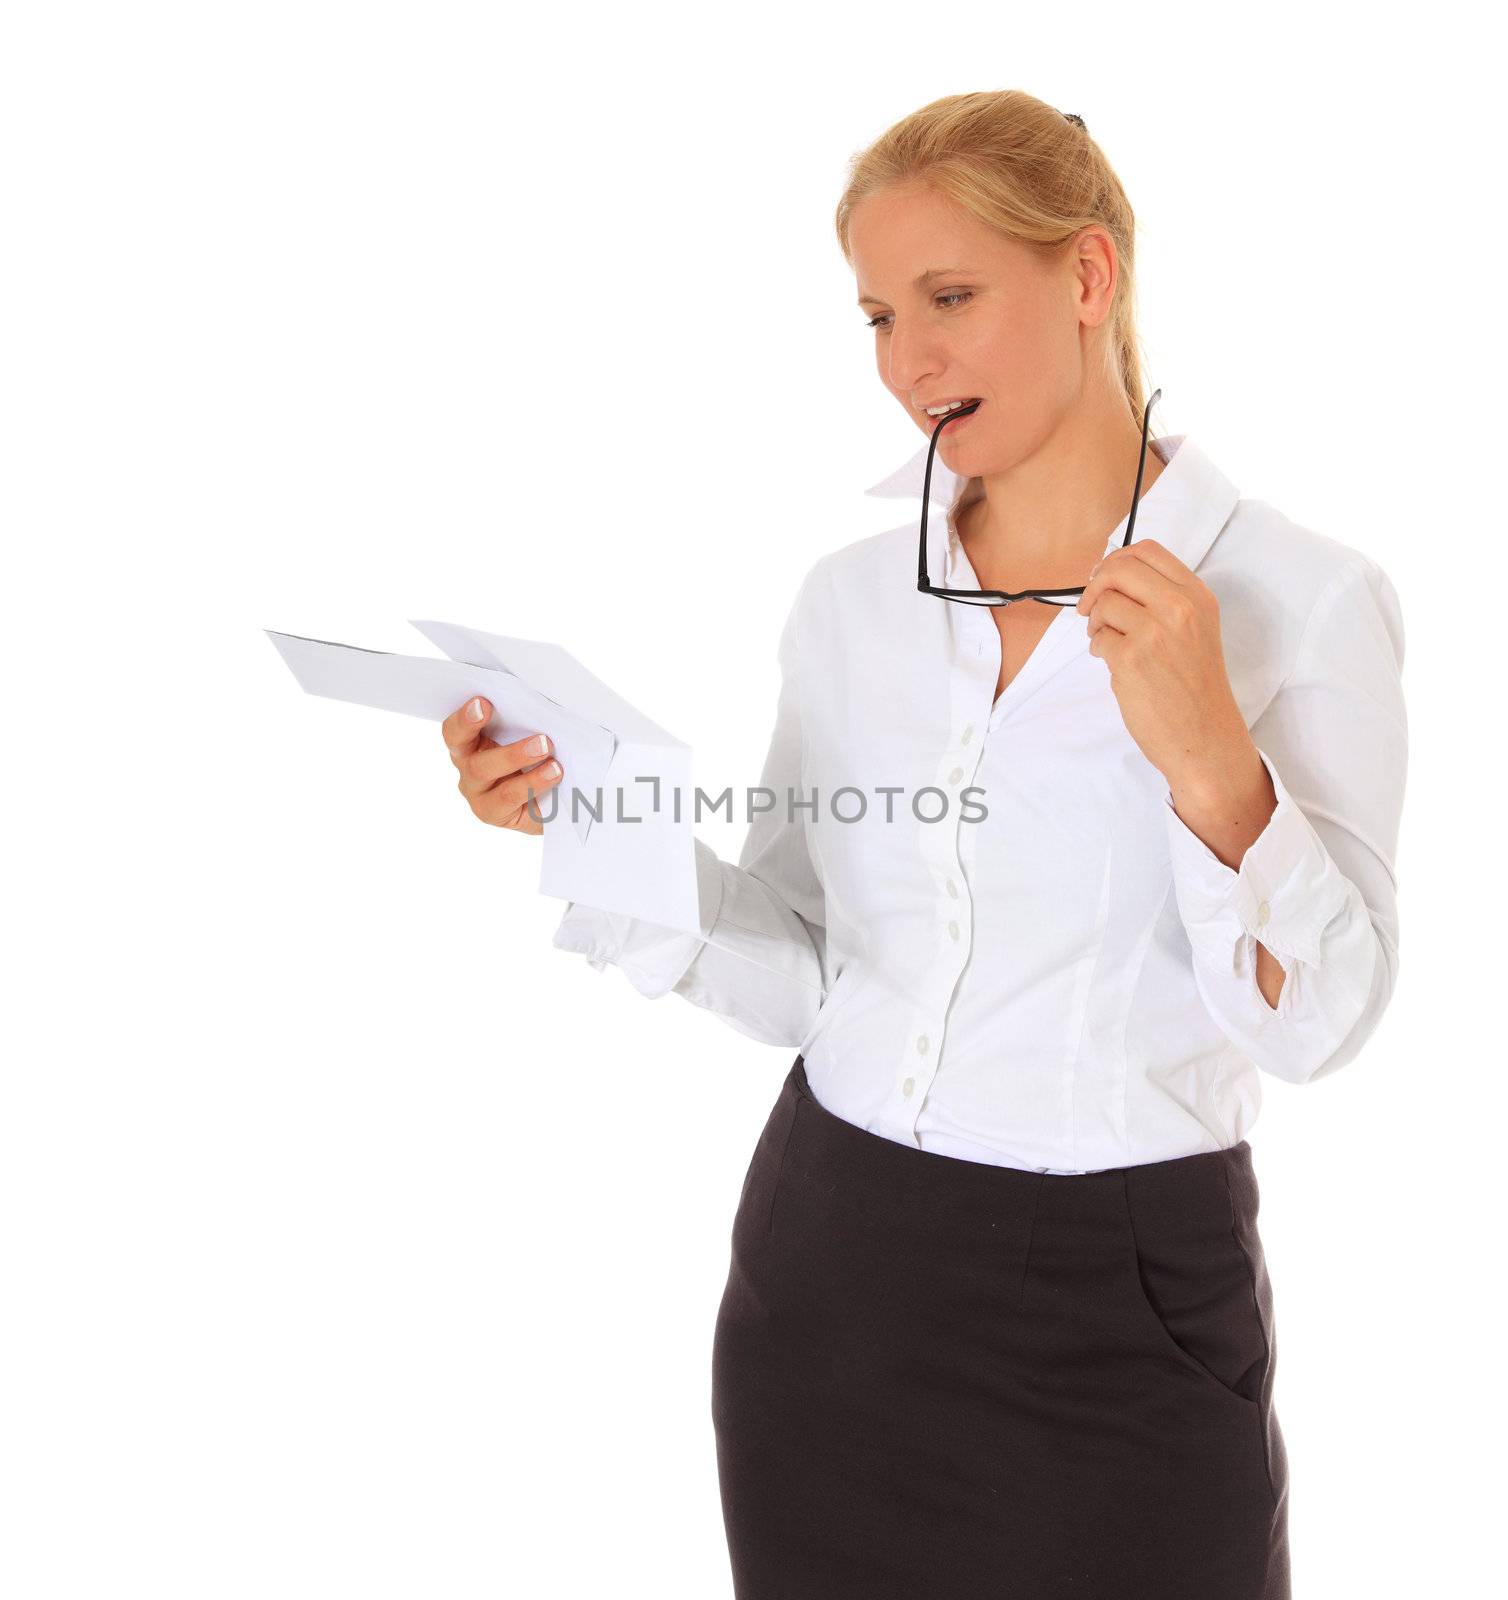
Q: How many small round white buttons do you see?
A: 7